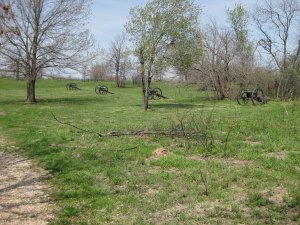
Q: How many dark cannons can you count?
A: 4